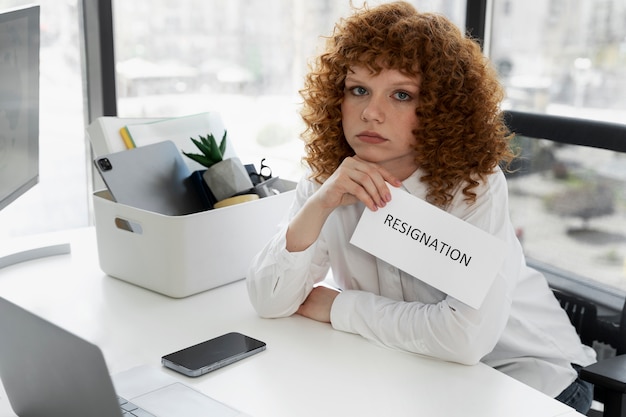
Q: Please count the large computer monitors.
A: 1